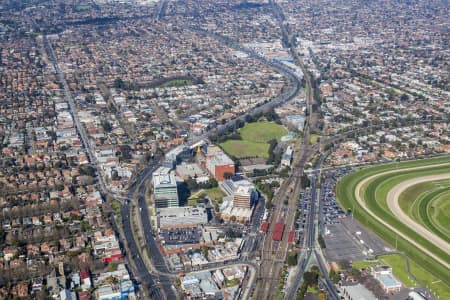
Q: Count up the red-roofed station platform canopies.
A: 3